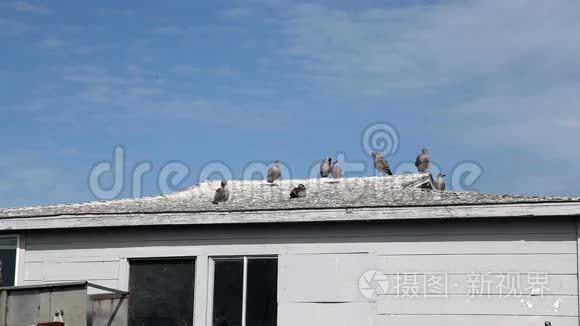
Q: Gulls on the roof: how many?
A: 8